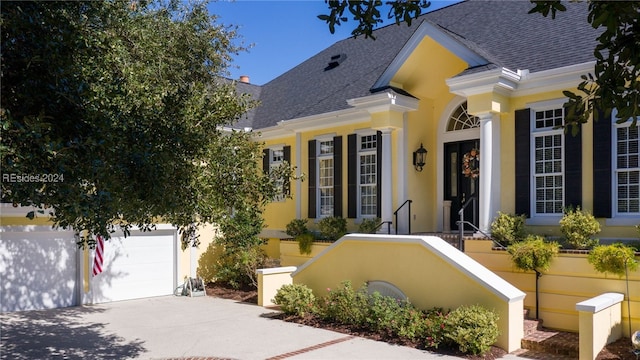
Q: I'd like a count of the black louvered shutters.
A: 9